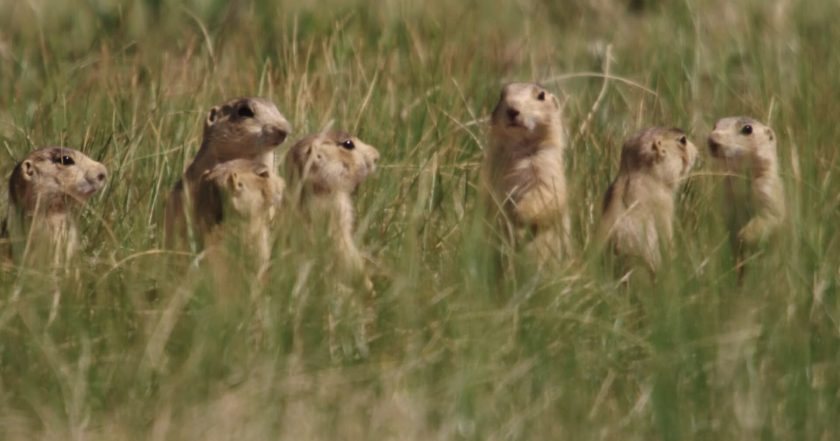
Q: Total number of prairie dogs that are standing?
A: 7